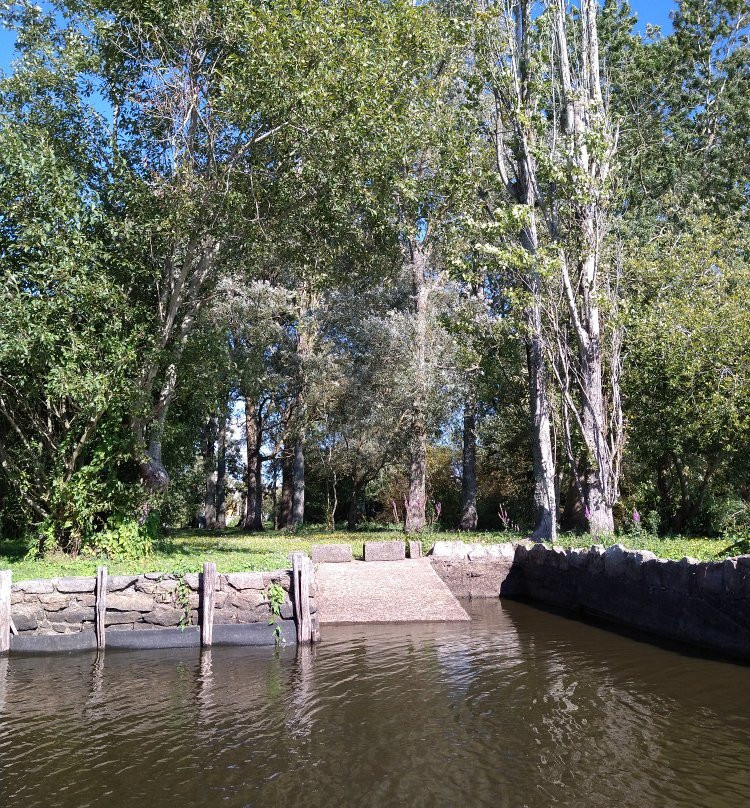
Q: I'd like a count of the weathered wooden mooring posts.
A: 4